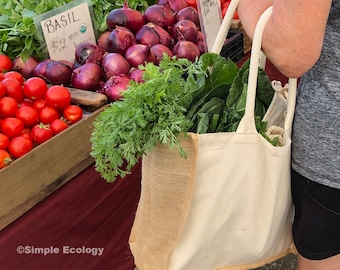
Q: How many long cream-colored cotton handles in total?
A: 2